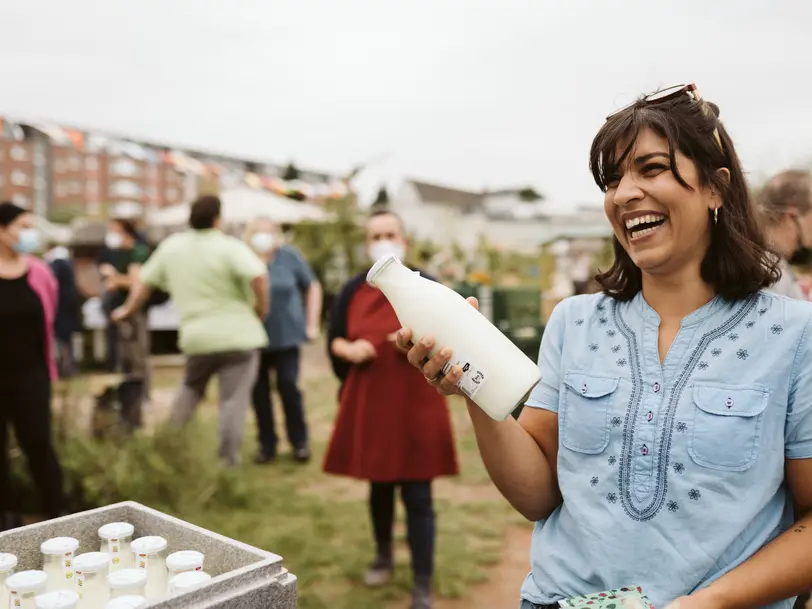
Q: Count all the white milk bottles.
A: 12